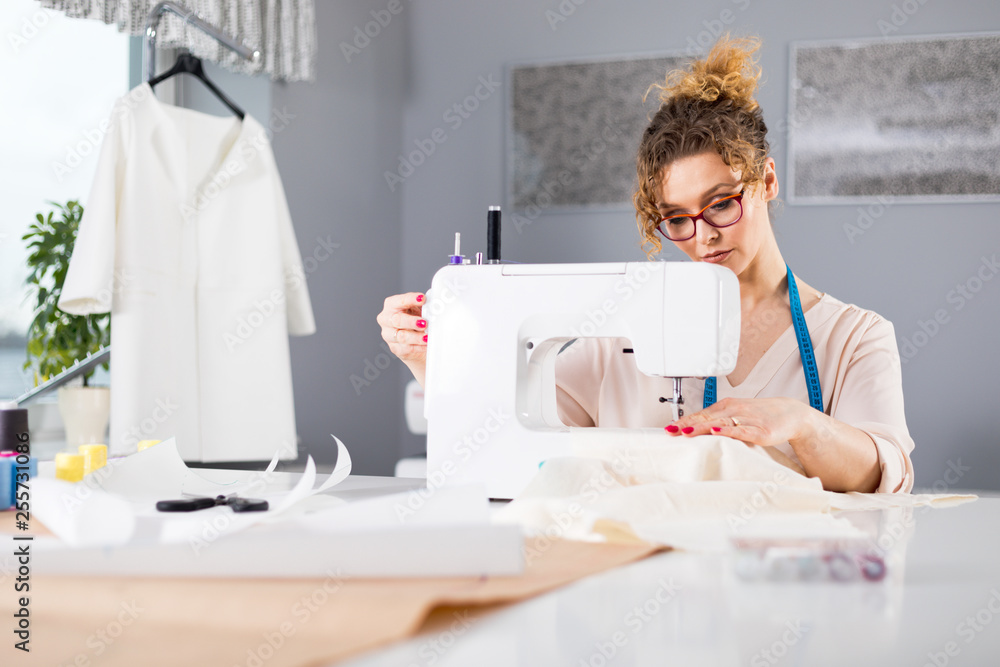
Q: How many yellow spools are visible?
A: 3